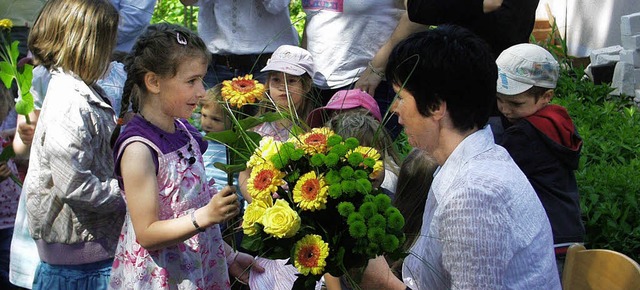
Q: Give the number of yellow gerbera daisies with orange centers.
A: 6